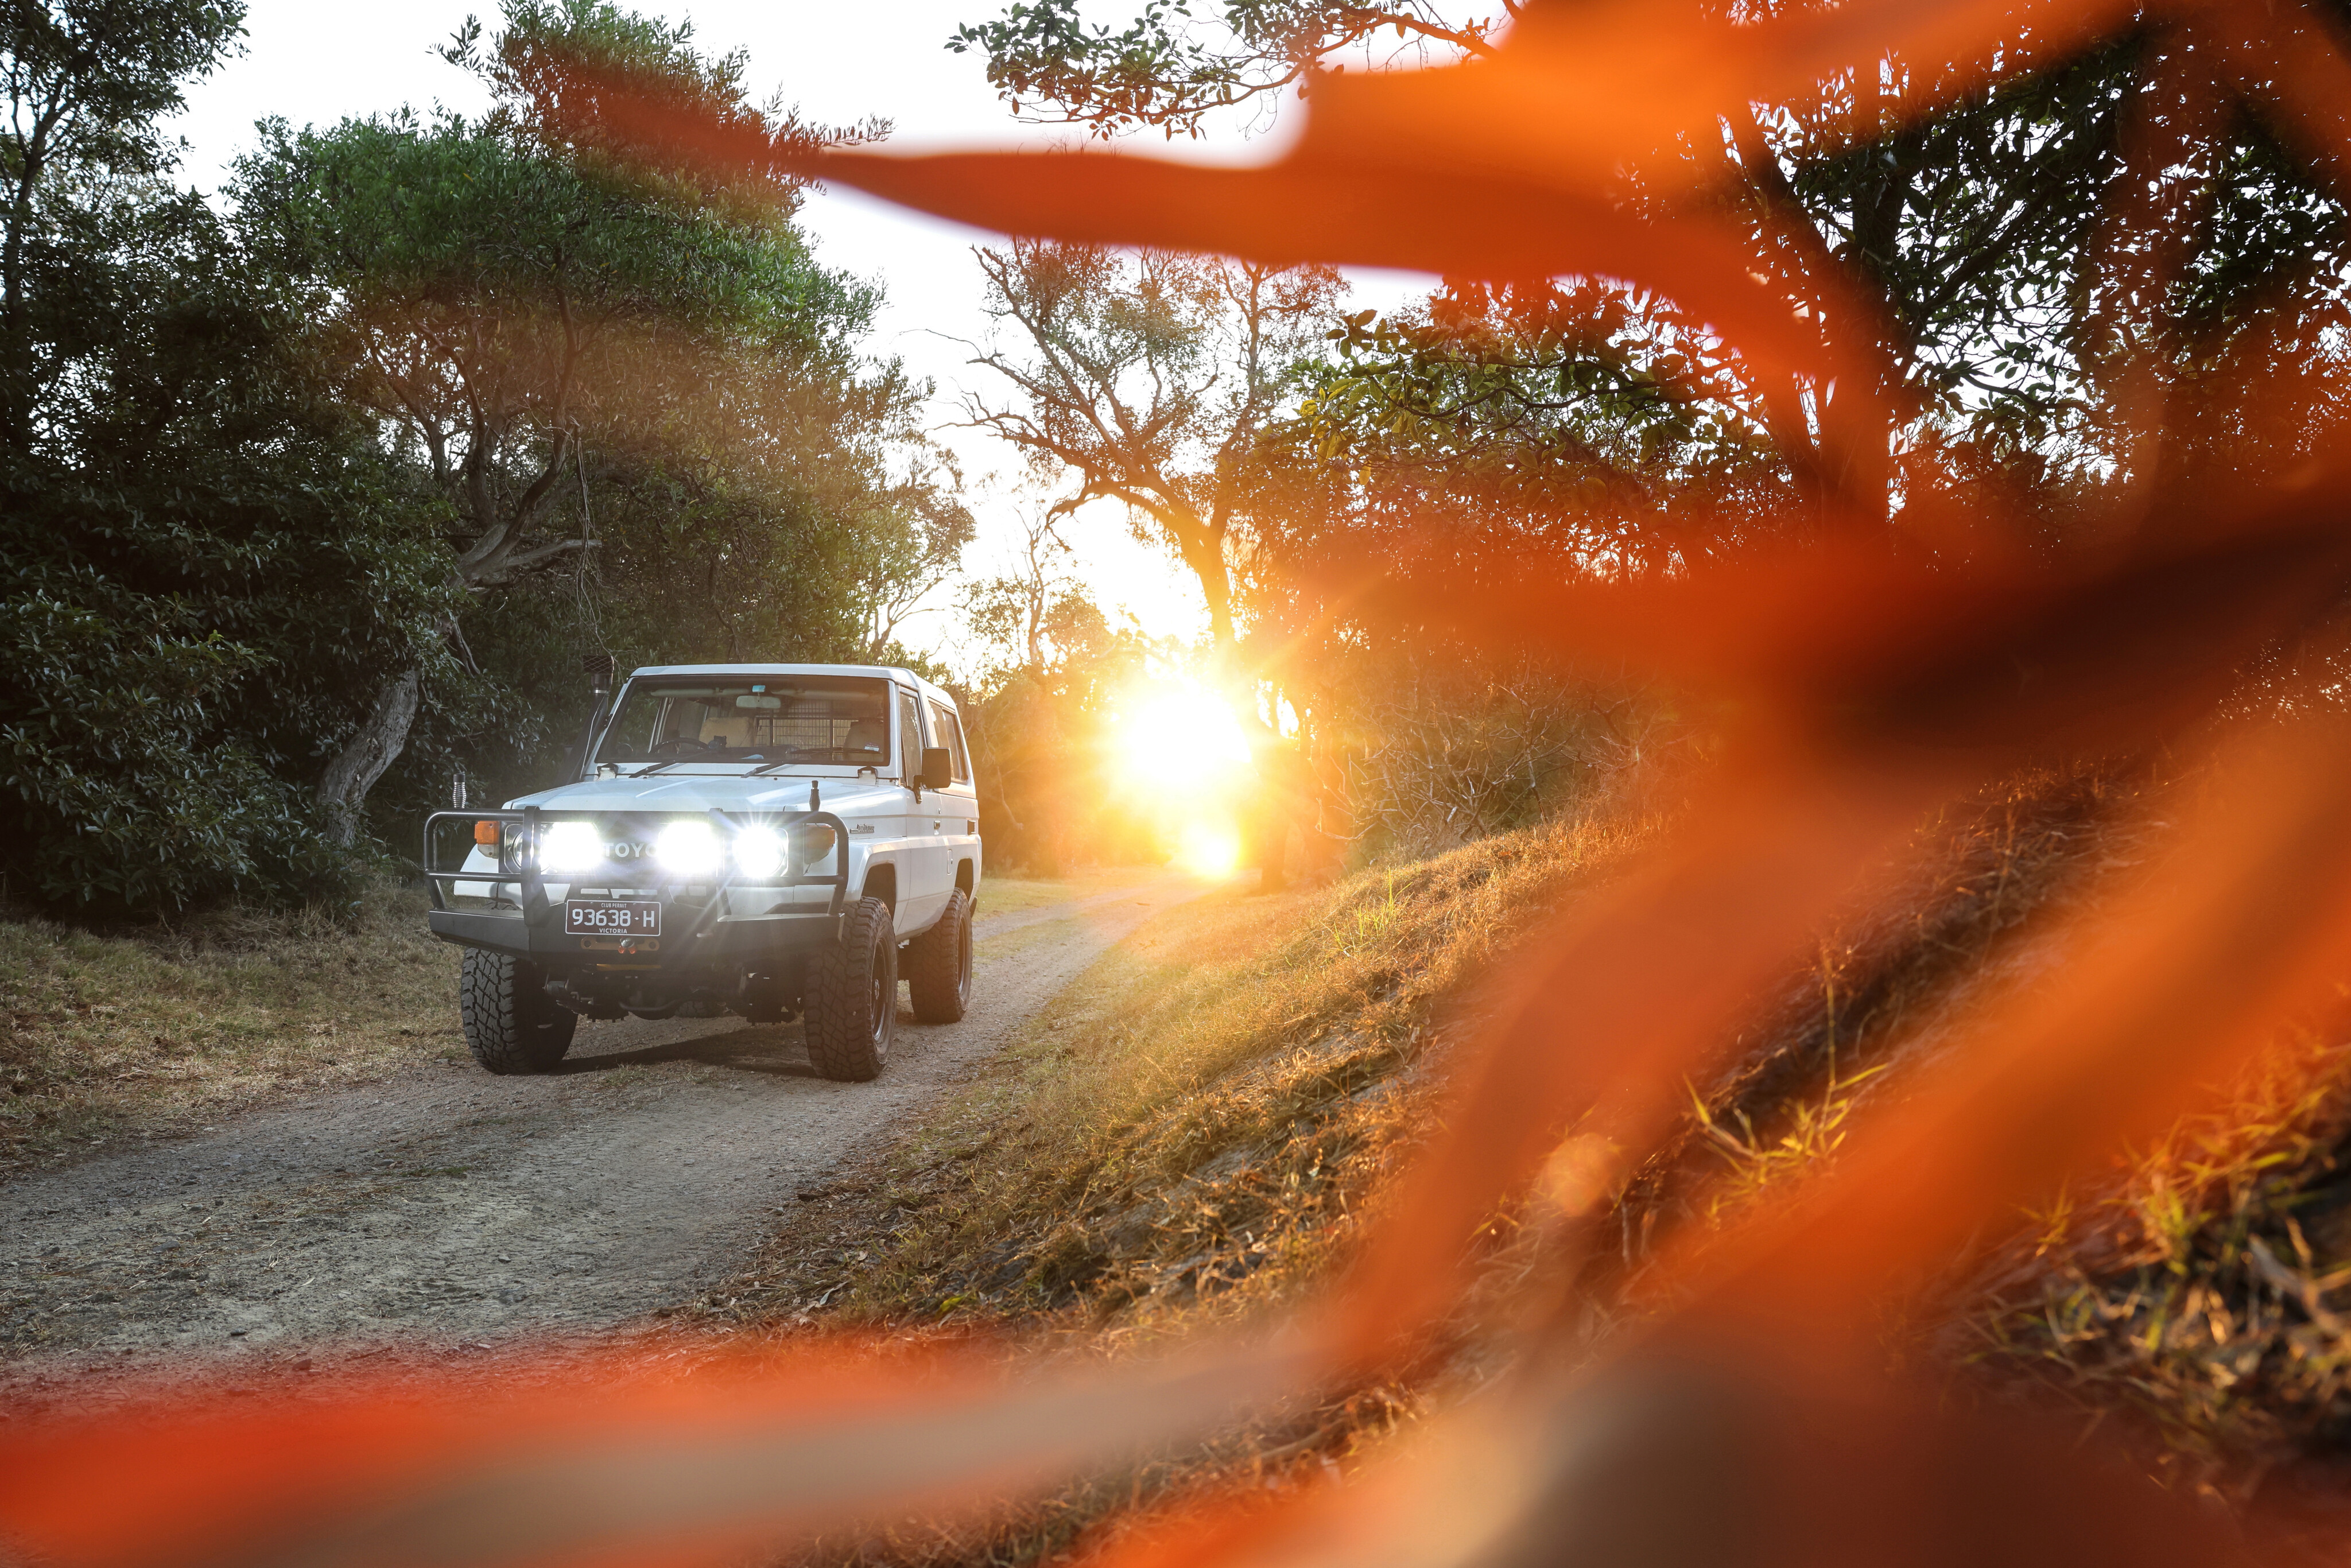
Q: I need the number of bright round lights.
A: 3